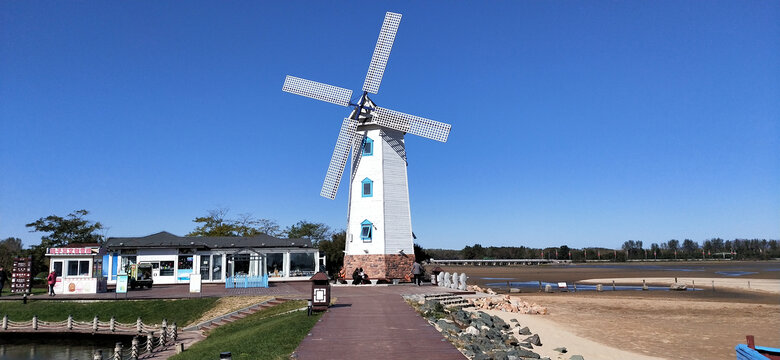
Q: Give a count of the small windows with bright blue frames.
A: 3